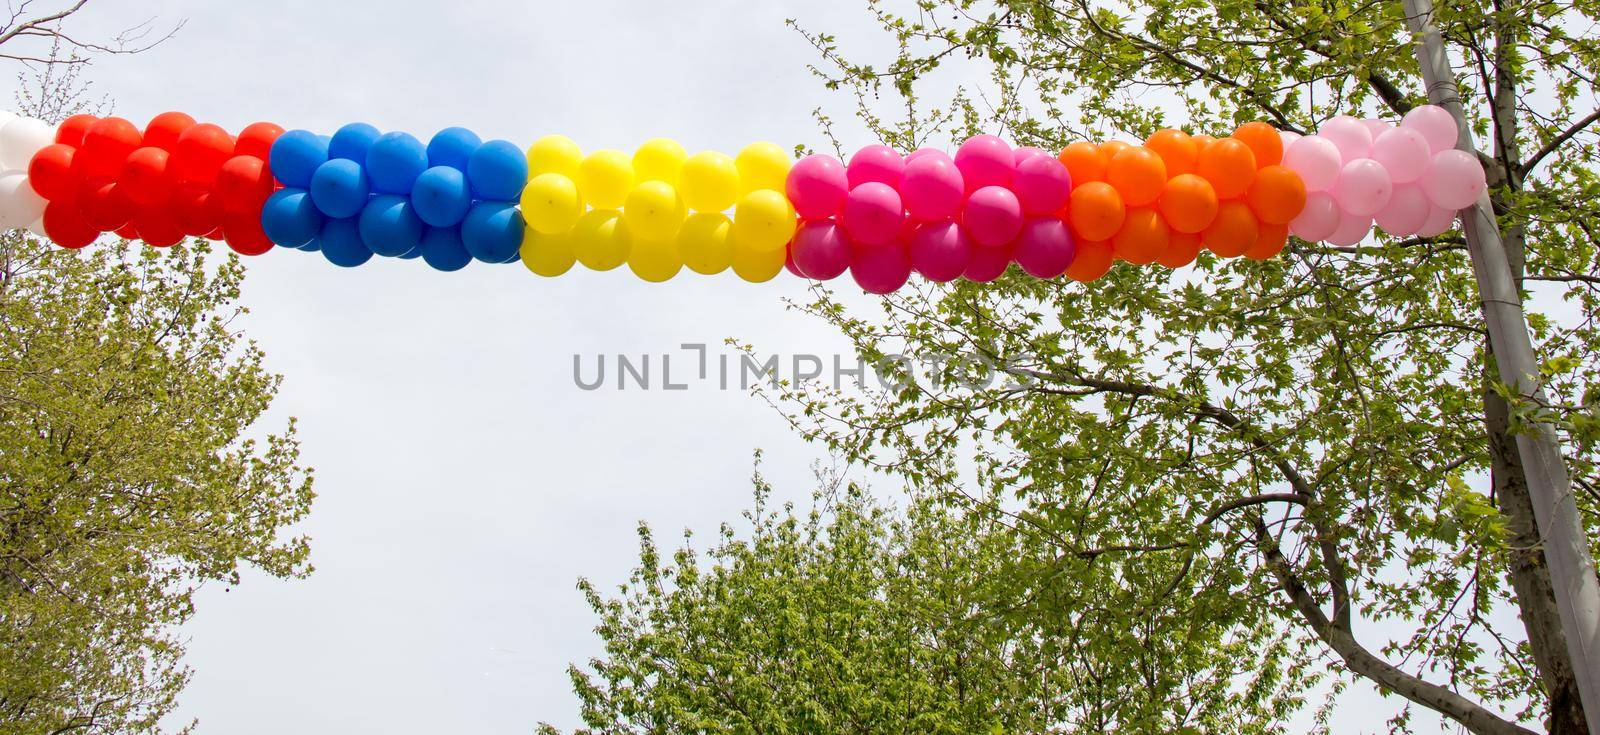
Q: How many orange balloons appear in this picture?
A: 15